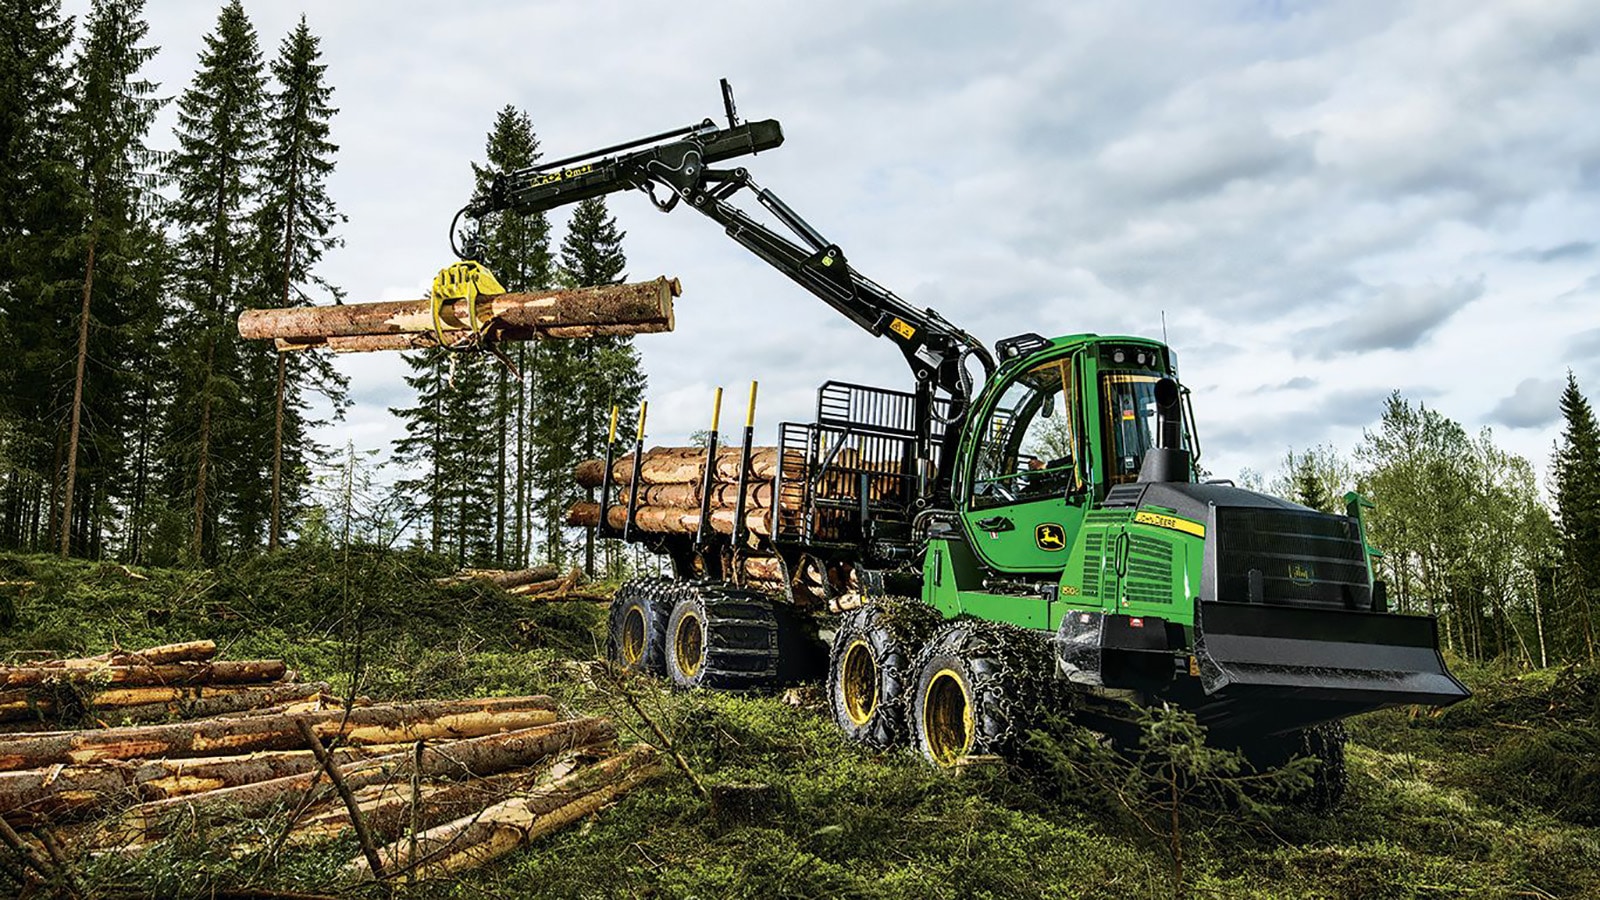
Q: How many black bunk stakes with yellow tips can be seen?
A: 4